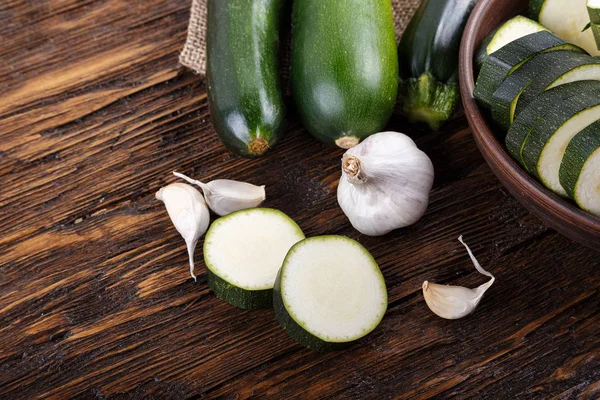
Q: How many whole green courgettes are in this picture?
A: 3